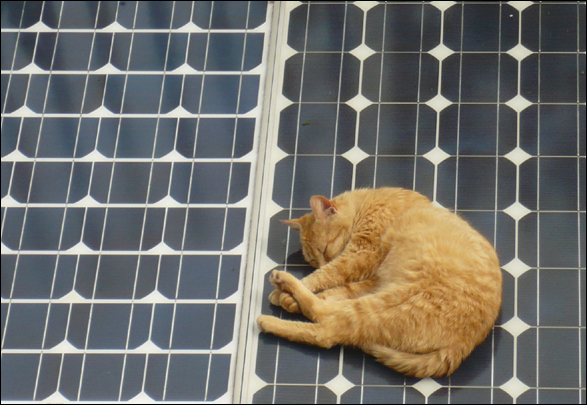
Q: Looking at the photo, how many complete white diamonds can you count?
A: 14